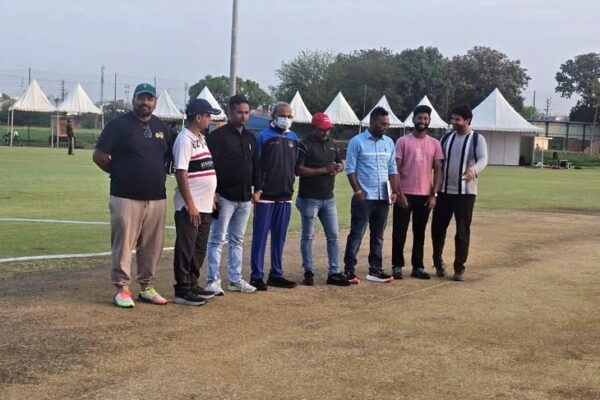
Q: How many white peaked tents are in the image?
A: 9